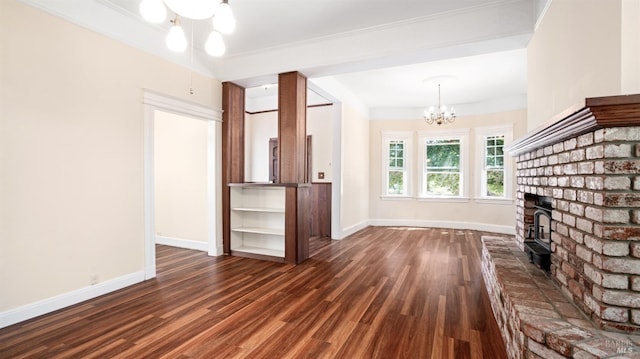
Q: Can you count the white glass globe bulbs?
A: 4